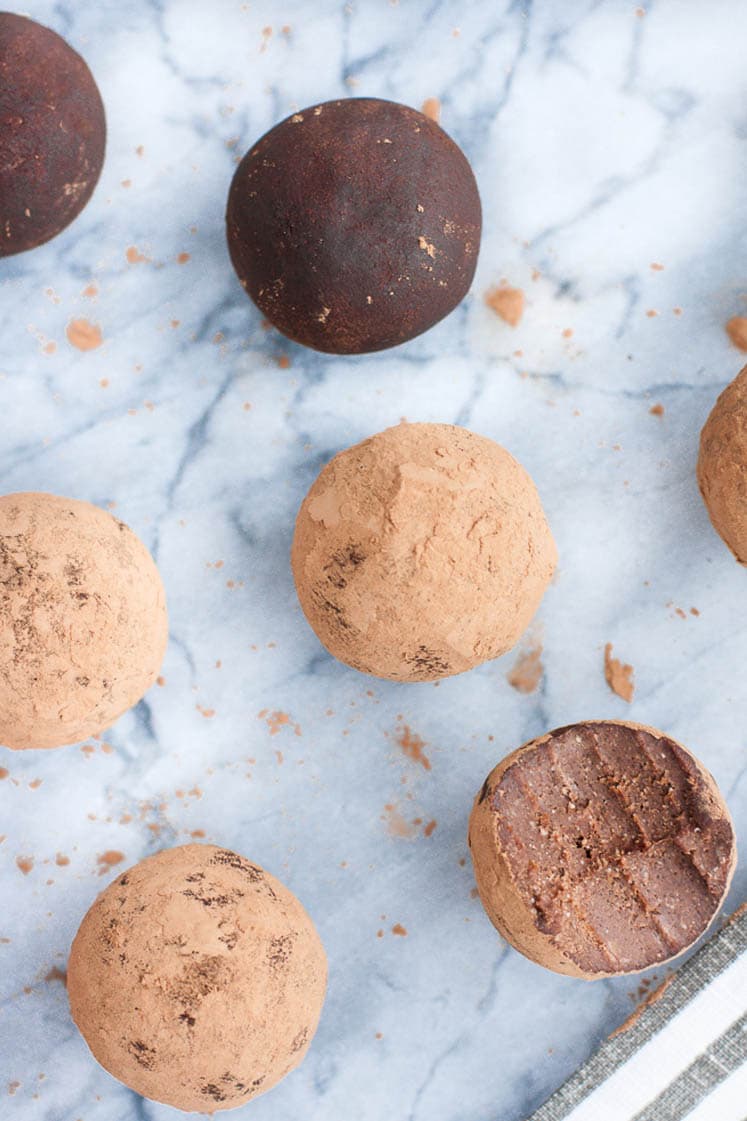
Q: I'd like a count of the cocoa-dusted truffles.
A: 5